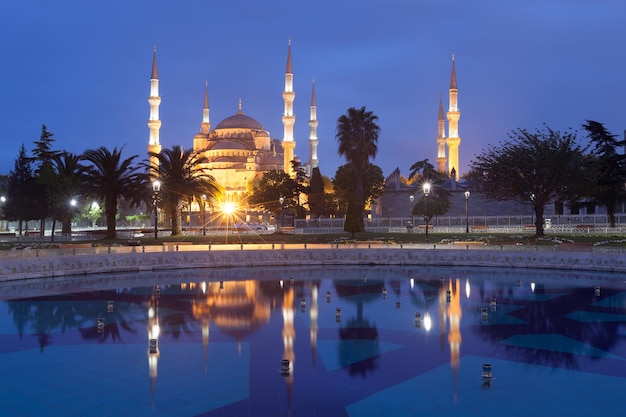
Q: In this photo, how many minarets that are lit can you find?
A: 6